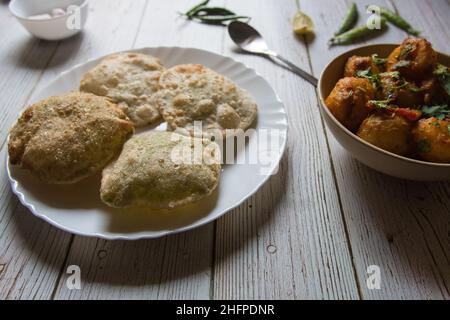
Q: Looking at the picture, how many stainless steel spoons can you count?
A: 1